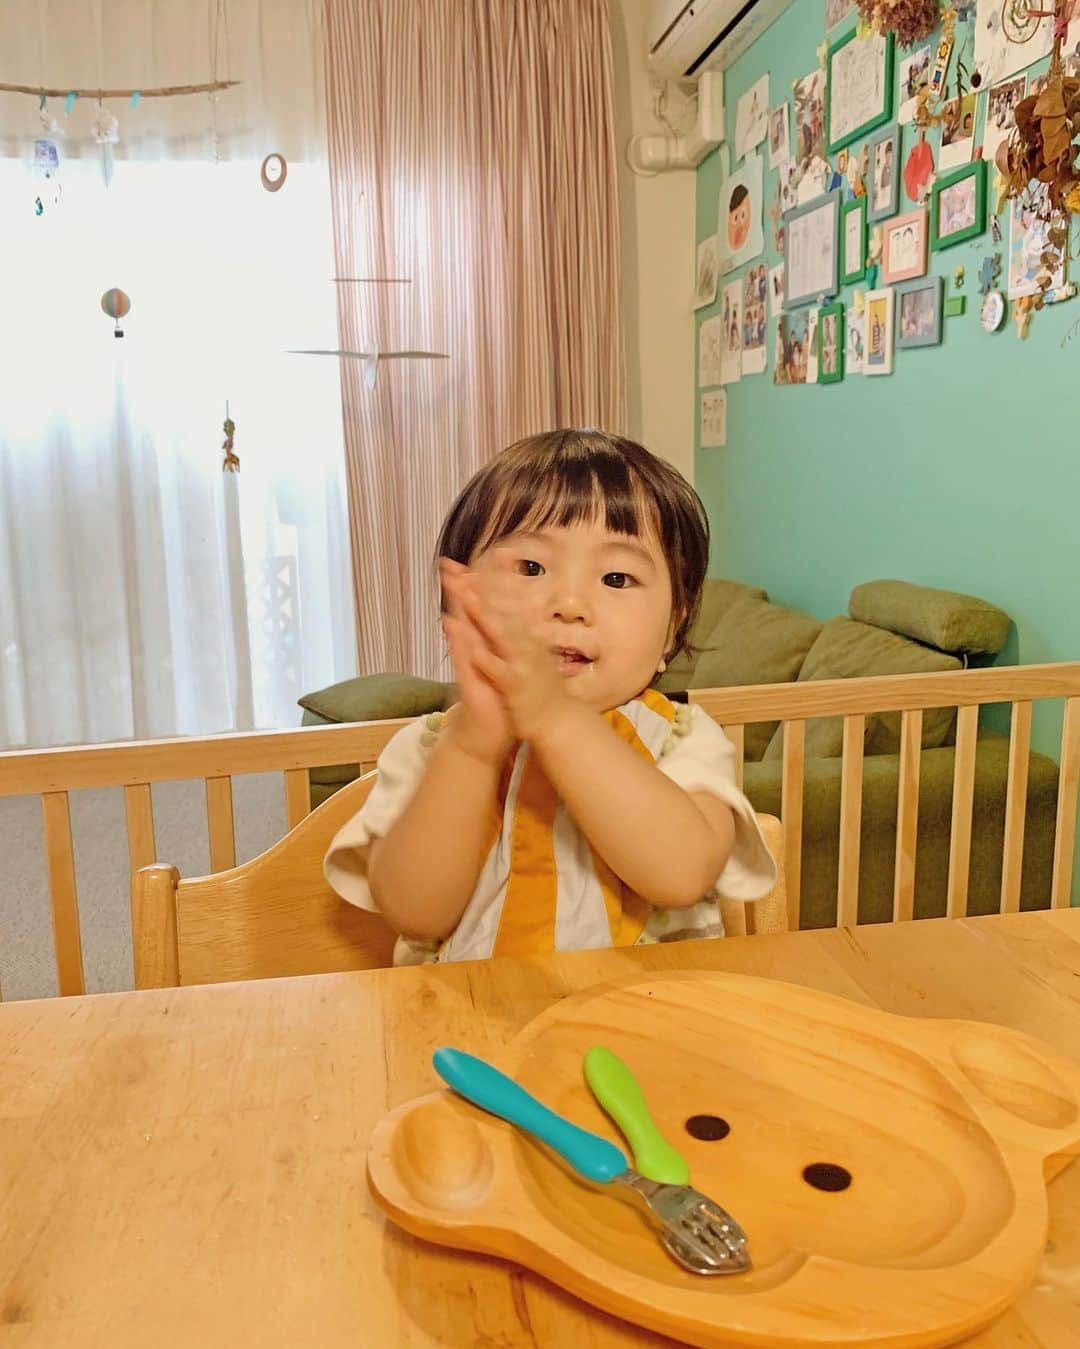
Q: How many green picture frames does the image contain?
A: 4